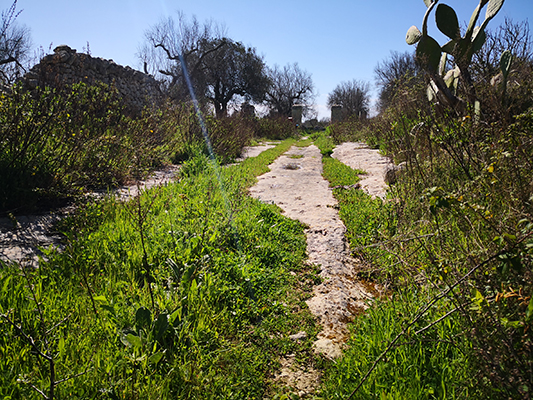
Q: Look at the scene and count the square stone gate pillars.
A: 2